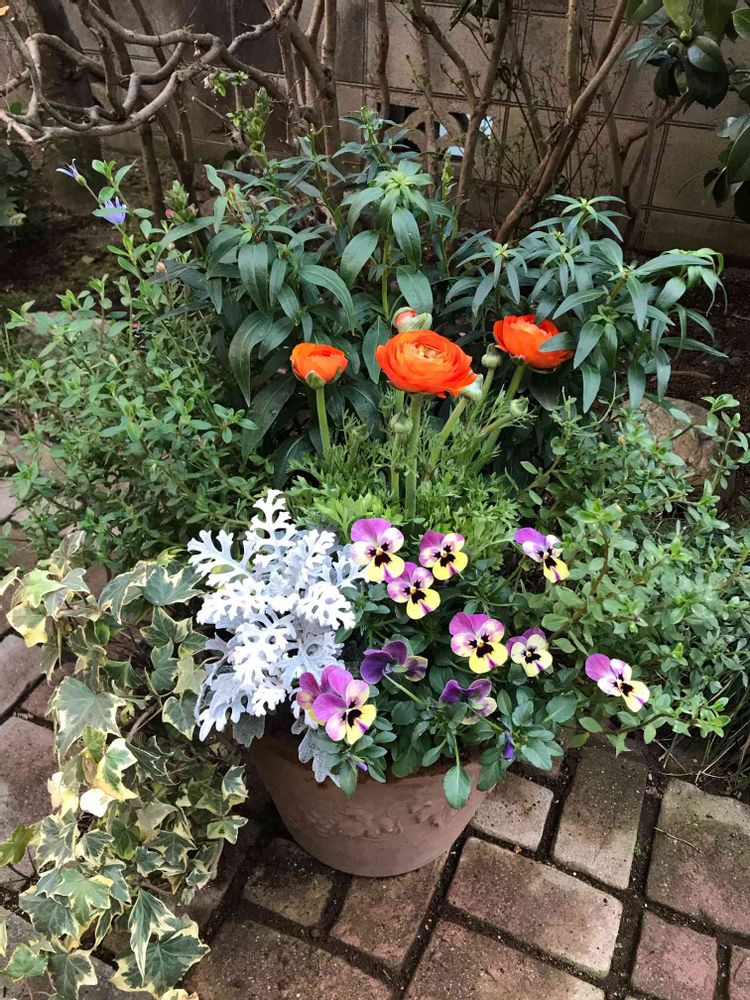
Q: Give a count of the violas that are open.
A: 11